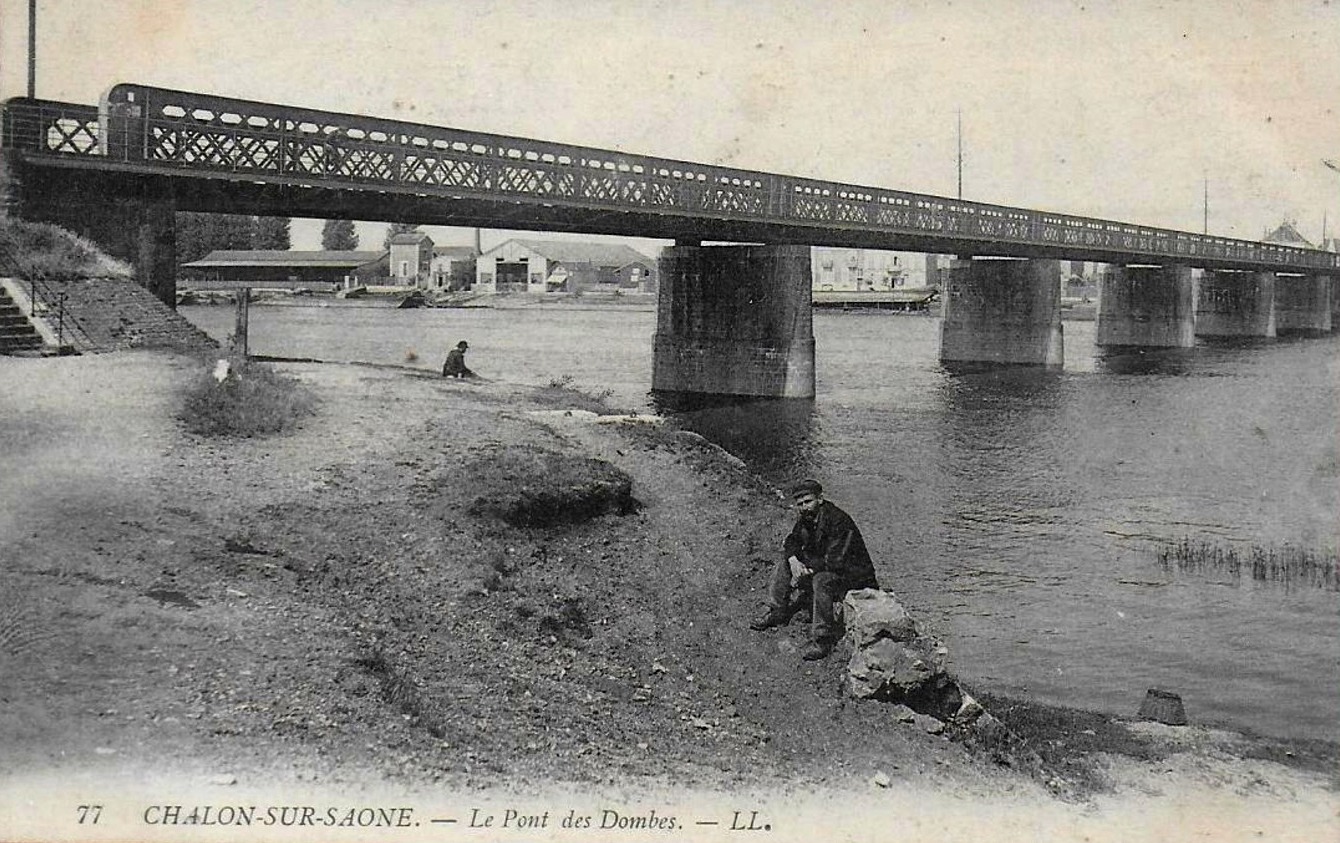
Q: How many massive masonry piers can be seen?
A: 5